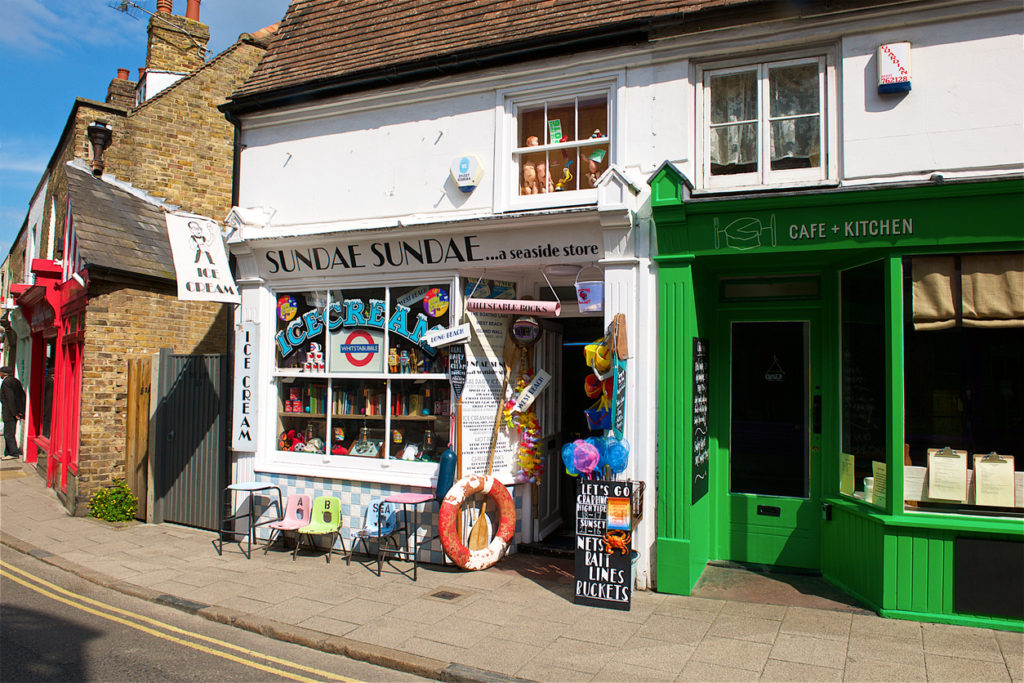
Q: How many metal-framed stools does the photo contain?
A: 2